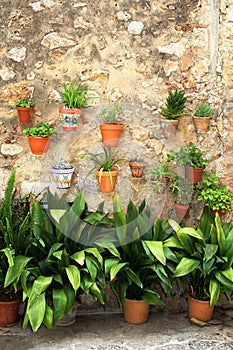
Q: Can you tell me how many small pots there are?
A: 13